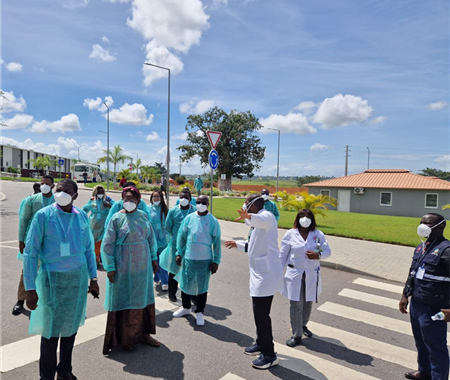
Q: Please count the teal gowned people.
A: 11